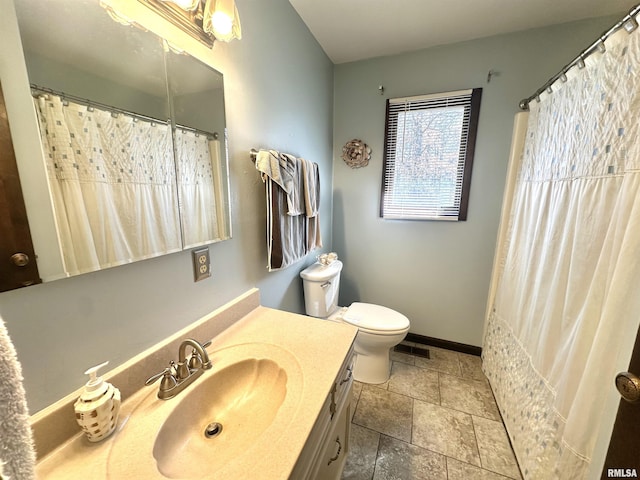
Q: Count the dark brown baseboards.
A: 1